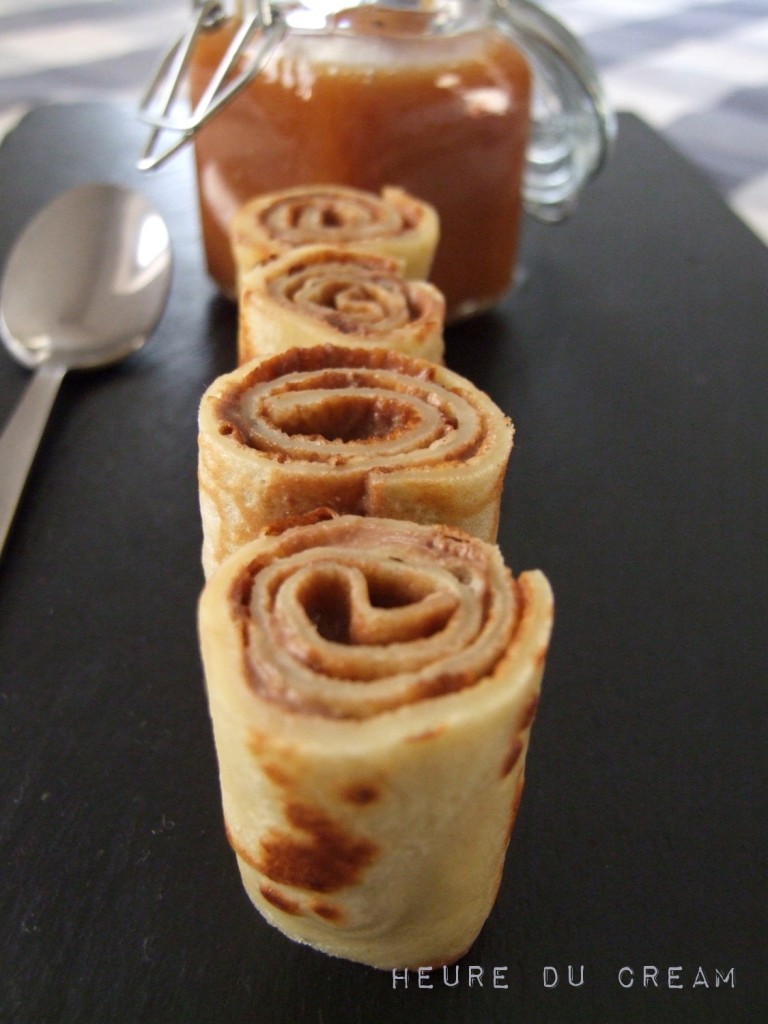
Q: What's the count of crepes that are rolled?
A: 4